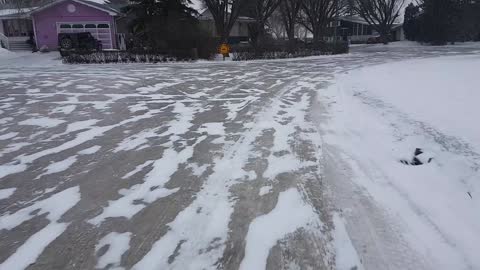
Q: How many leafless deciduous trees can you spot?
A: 5